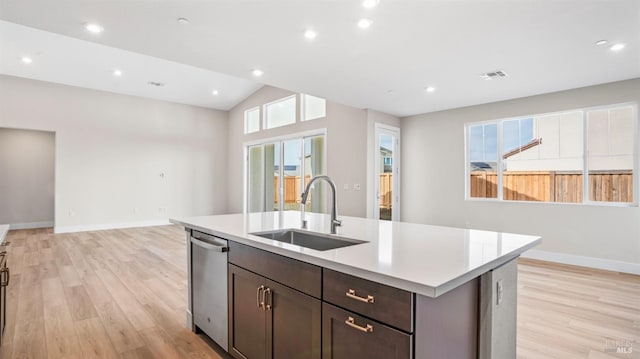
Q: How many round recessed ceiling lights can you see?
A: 10